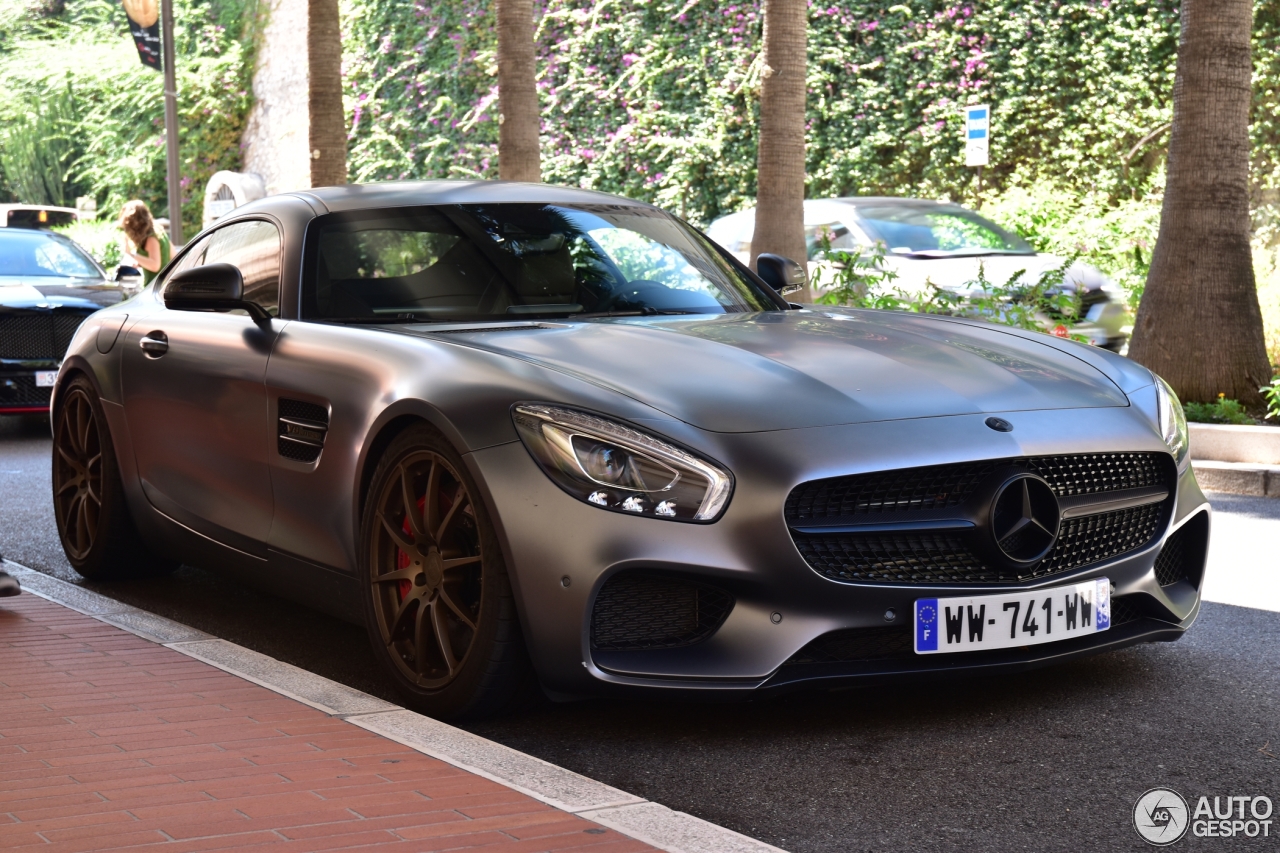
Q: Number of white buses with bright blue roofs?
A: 0